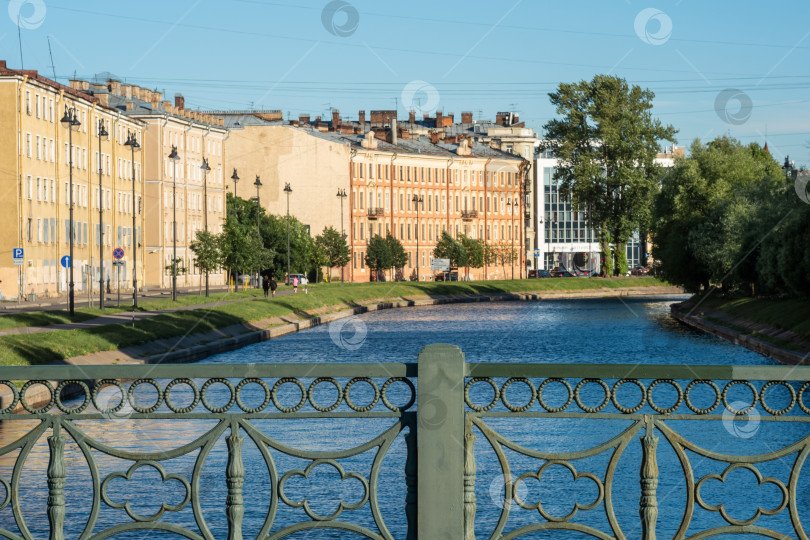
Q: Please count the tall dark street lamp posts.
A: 11